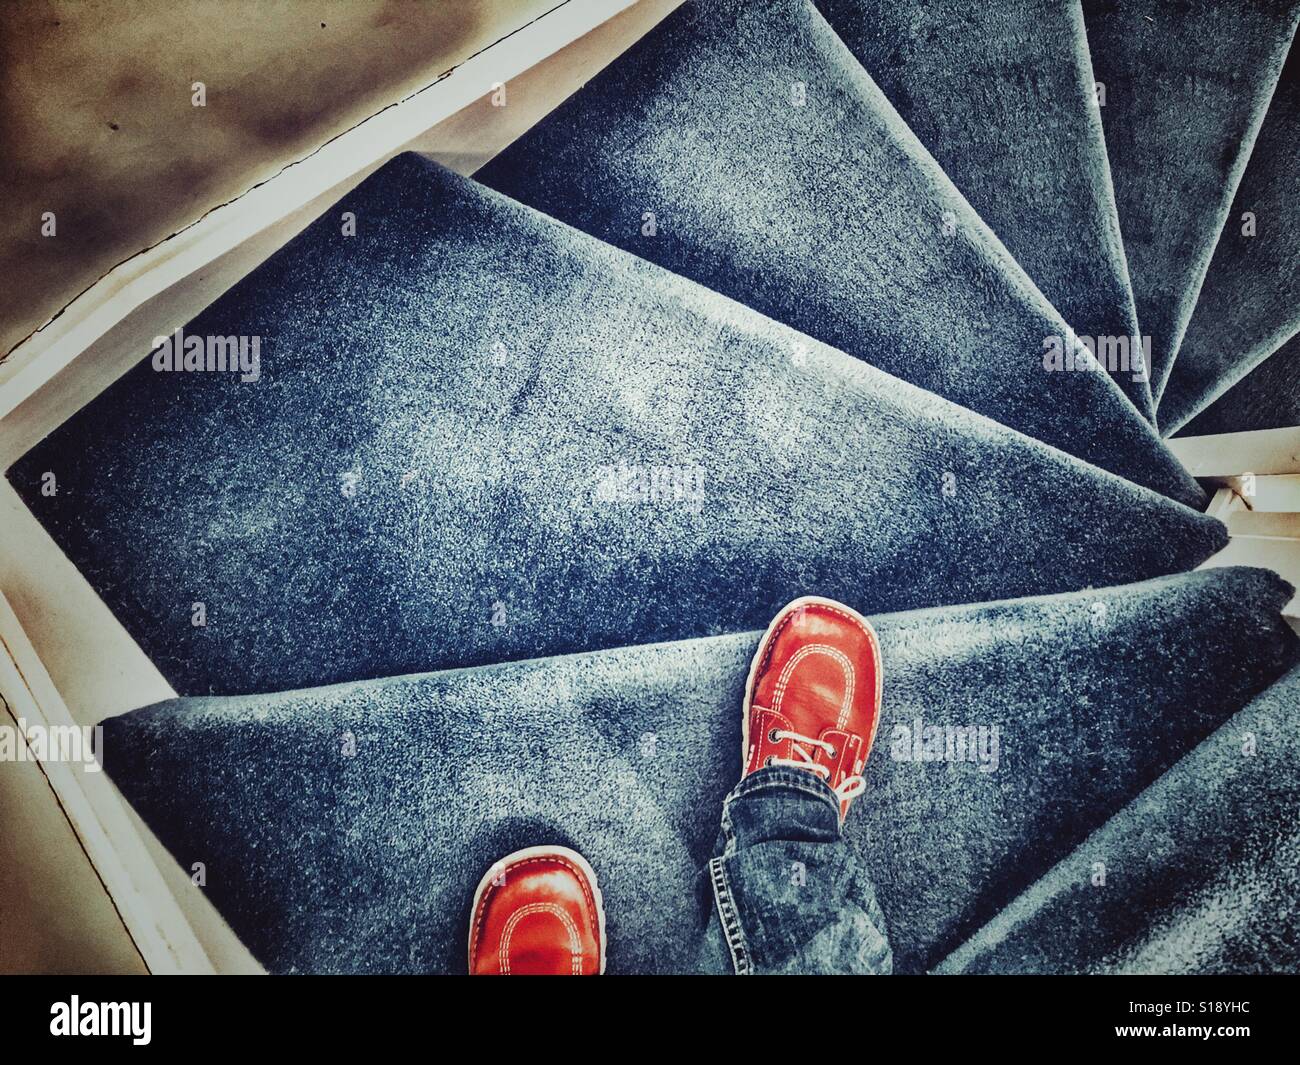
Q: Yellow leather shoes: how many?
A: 0